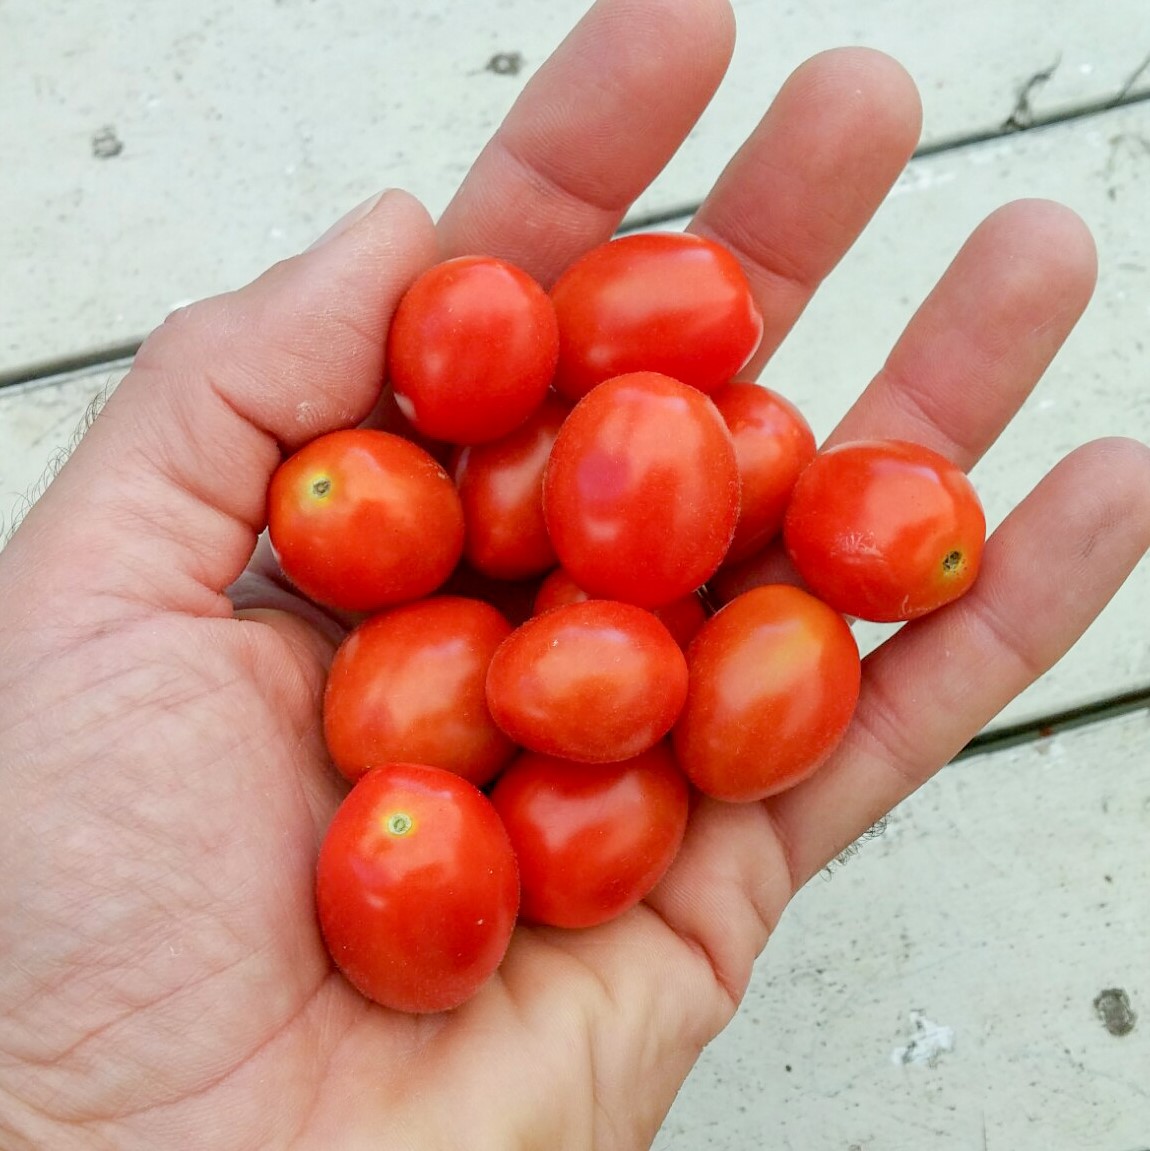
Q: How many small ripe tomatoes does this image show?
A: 13